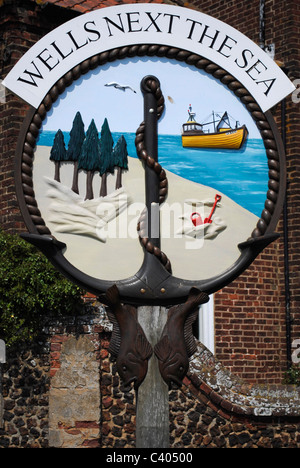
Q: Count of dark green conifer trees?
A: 5